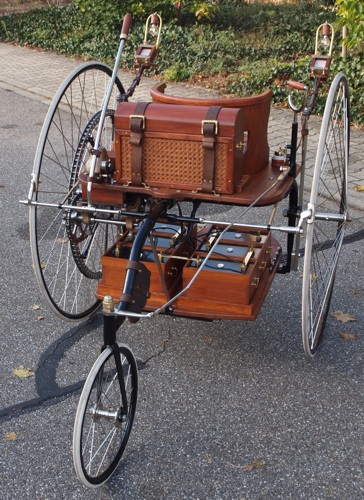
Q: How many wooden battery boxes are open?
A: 2